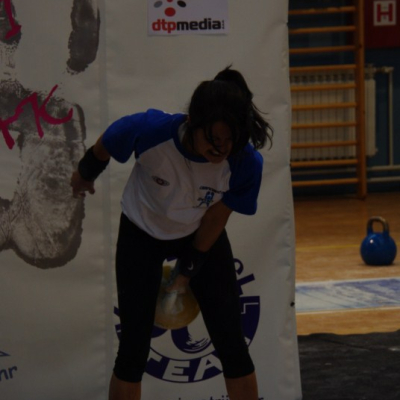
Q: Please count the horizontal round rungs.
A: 10